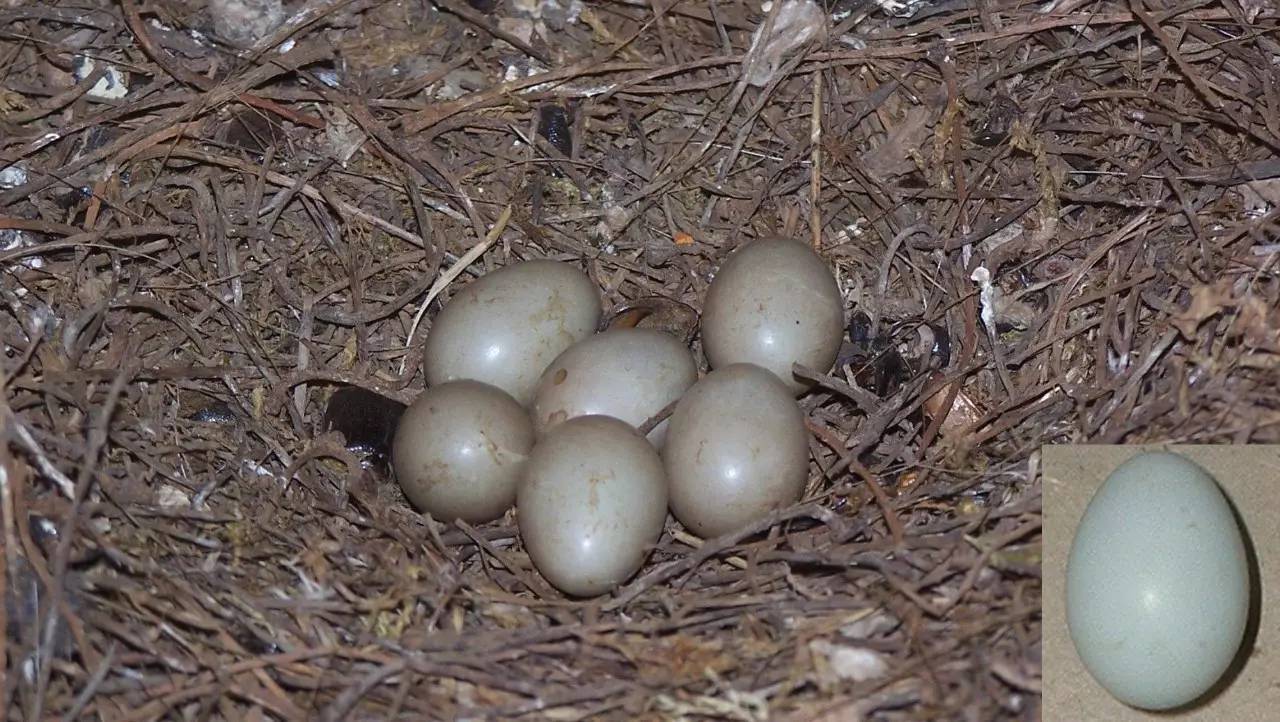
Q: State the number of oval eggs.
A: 7